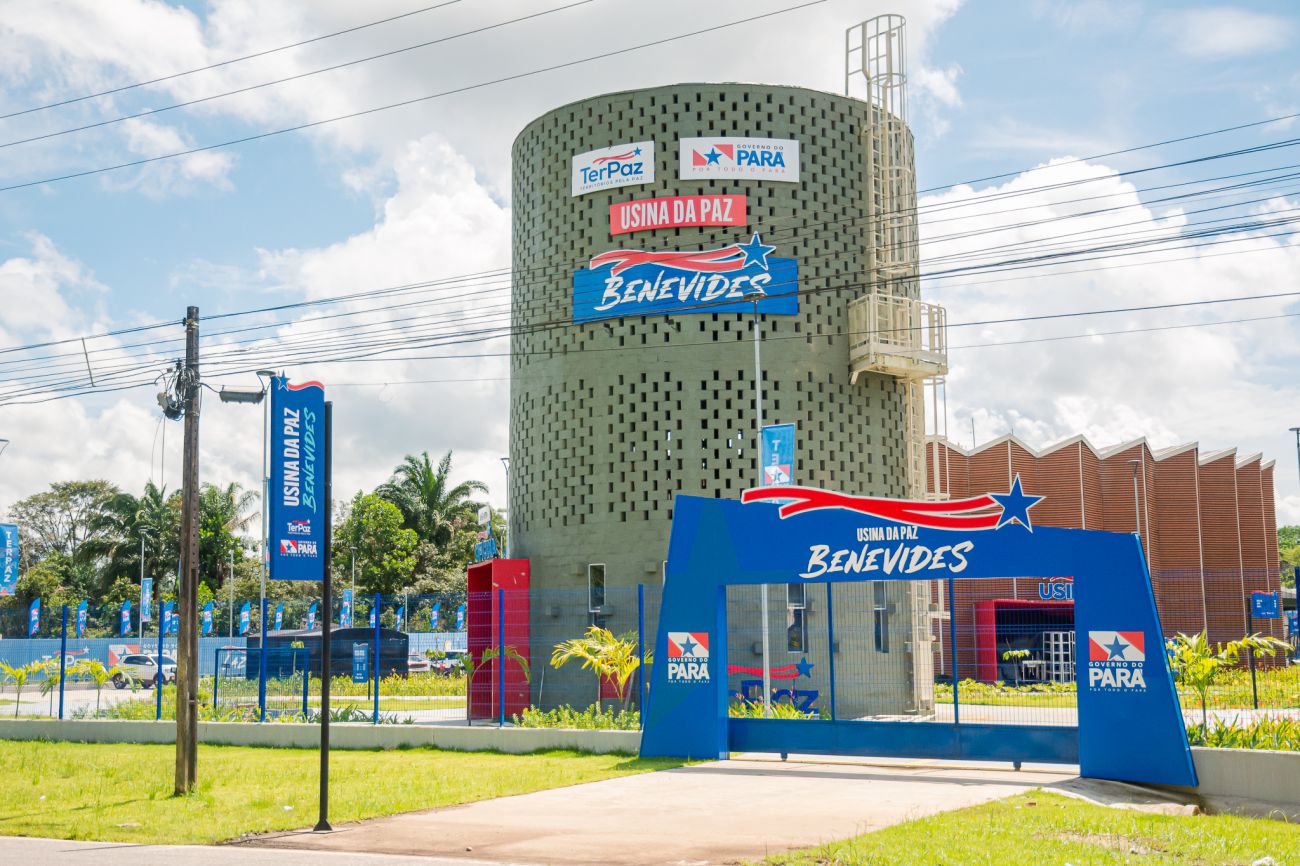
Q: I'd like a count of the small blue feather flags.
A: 13